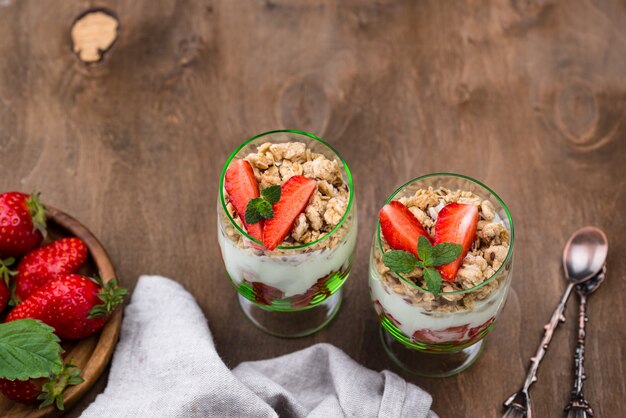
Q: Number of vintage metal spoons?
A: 2